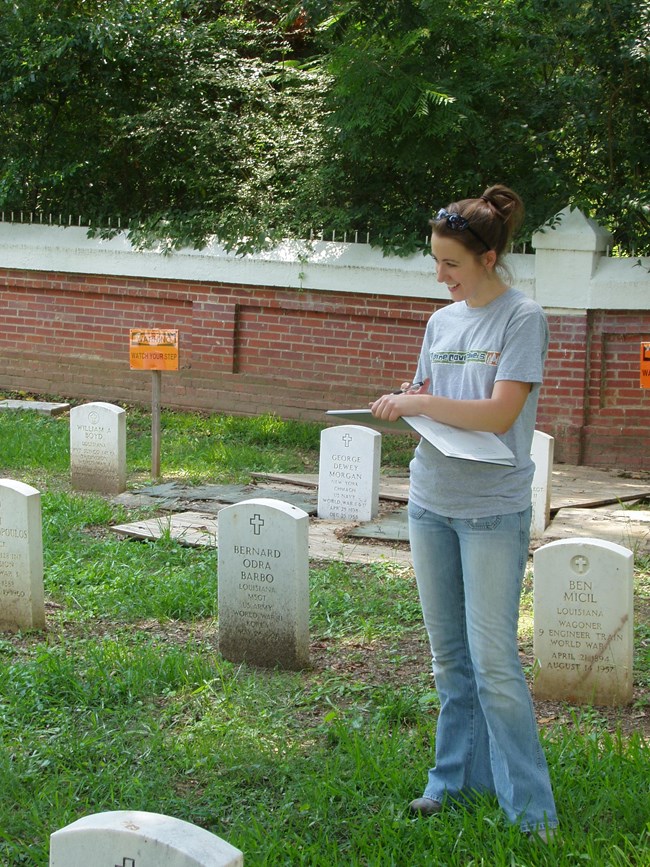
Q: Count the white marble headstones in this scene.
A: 7